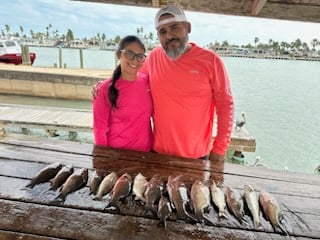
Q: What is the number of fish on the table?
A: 15